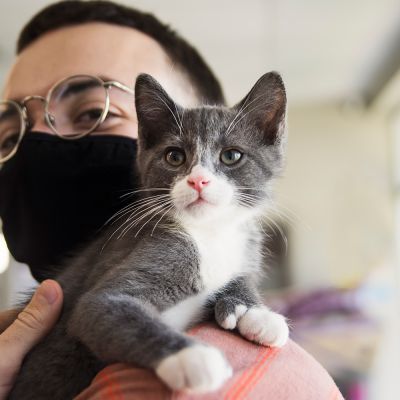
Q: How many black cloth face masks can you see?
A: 1